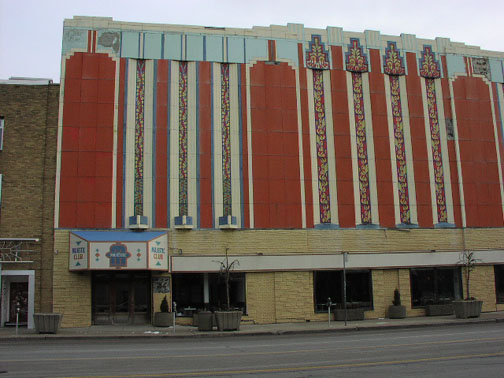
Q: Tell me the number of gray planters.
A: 8